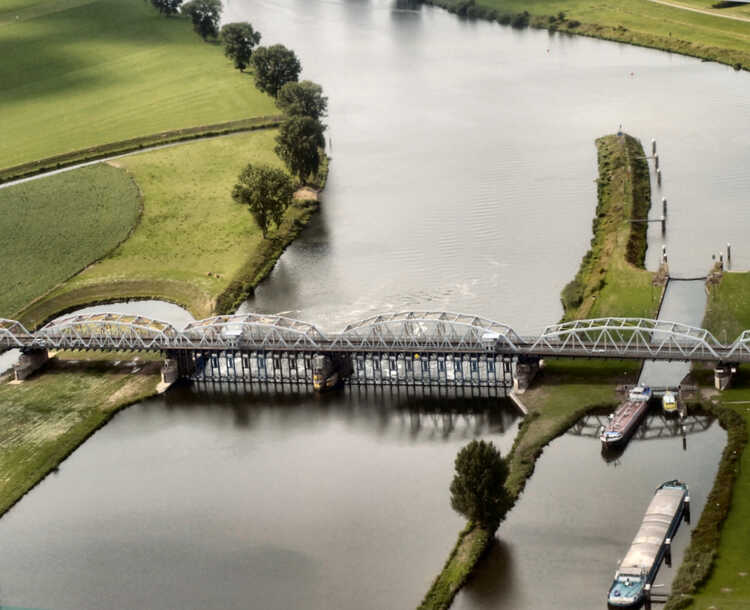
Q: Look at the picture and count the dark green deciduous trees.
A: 8